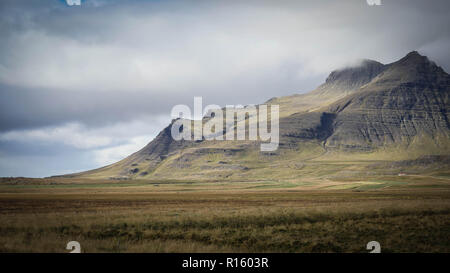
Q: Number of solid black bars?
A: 1